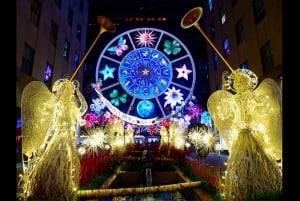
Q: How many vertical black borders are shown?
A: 2